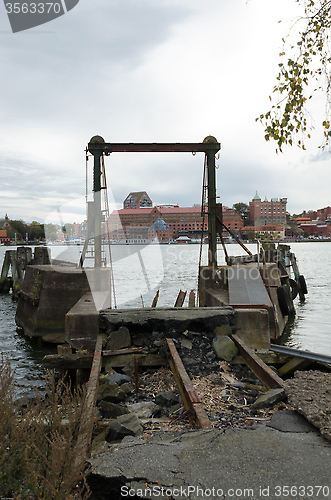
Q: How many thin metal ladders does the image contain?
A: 2